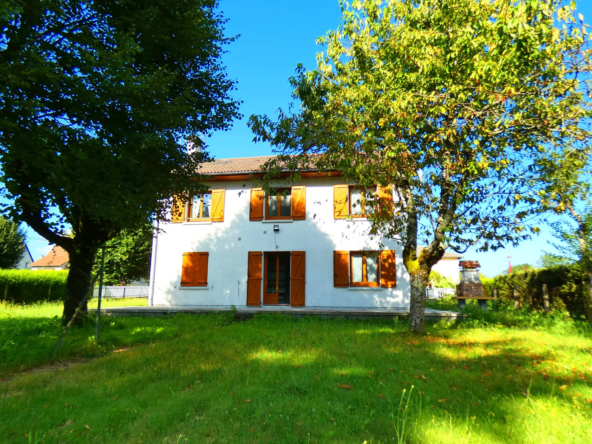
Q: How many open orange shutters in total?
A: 10